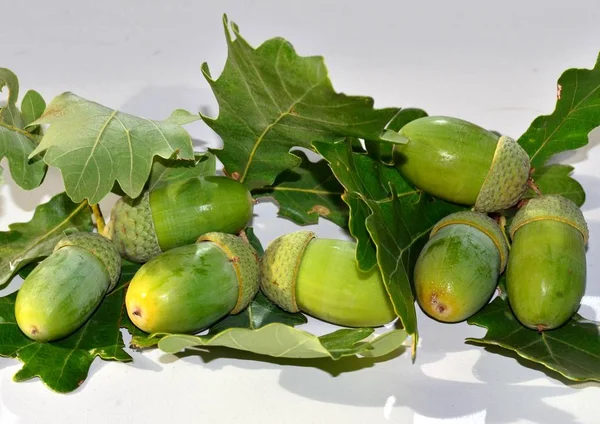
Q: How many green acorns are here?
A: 7